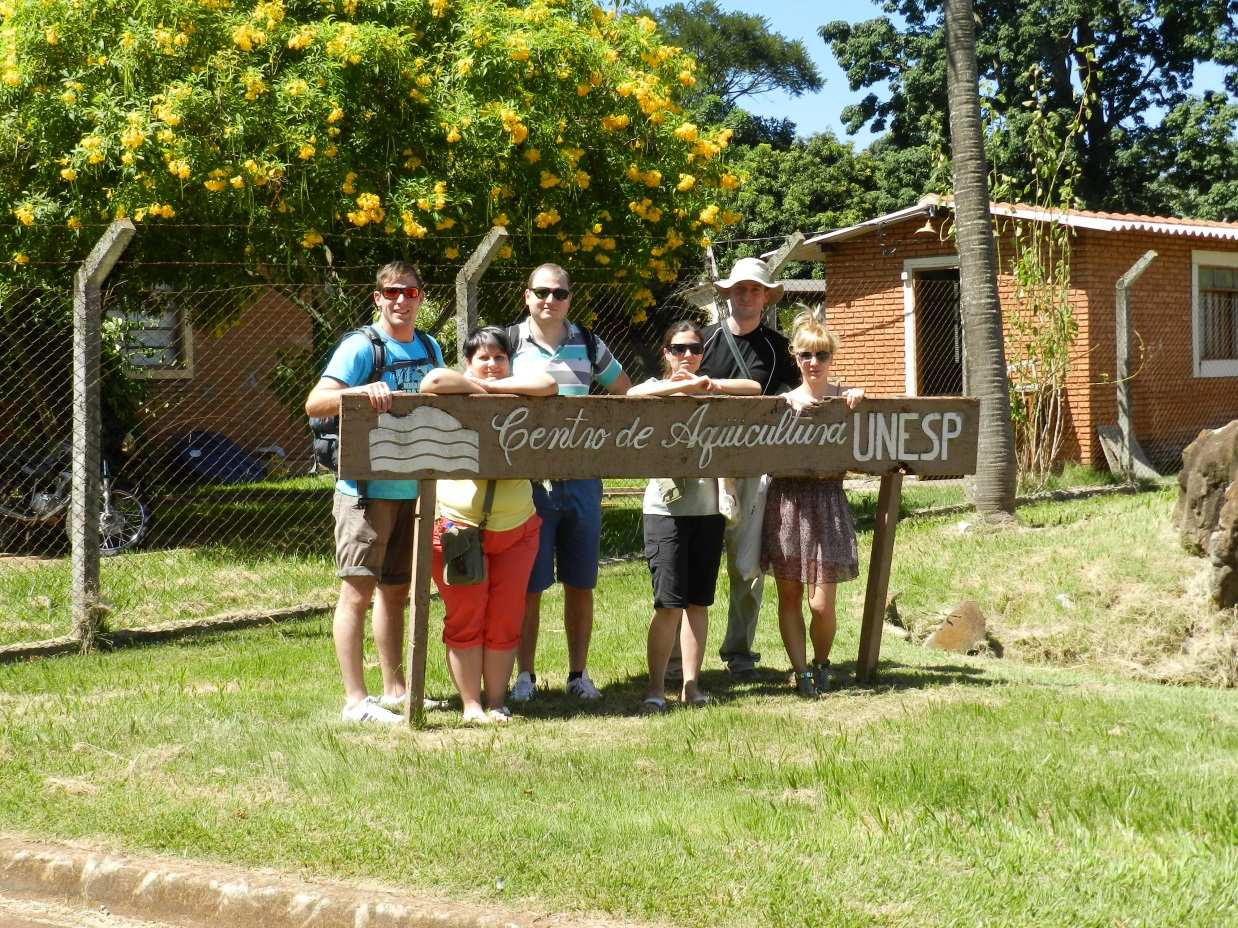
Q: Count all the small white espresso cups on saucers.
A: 0